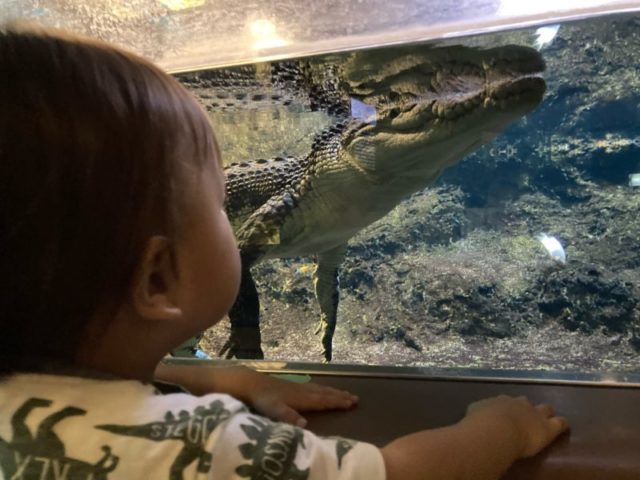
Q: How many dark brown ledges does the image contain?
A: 1